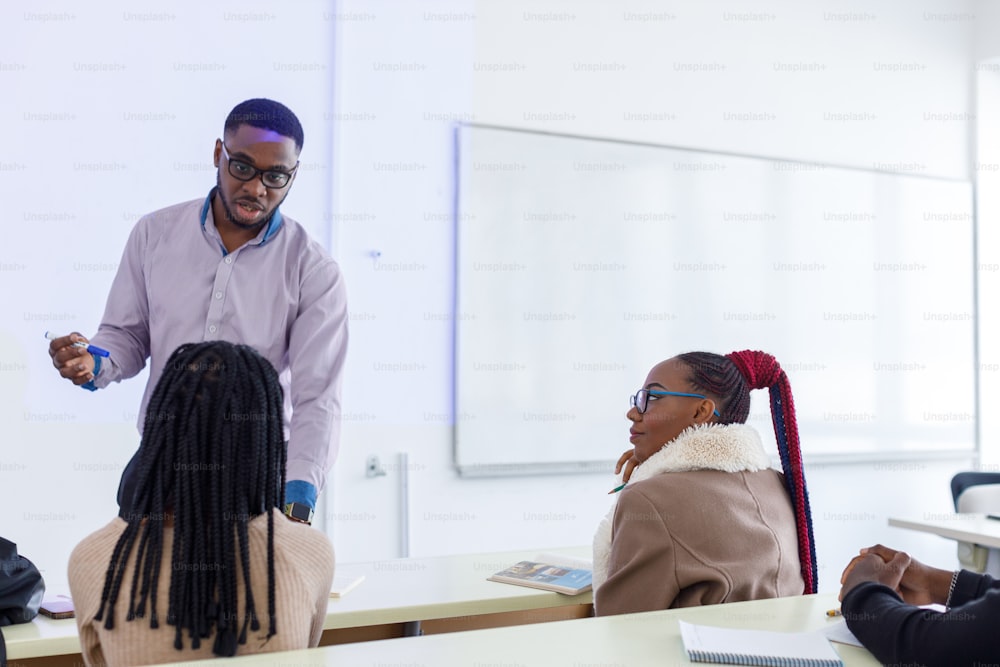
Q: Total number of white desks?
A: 3